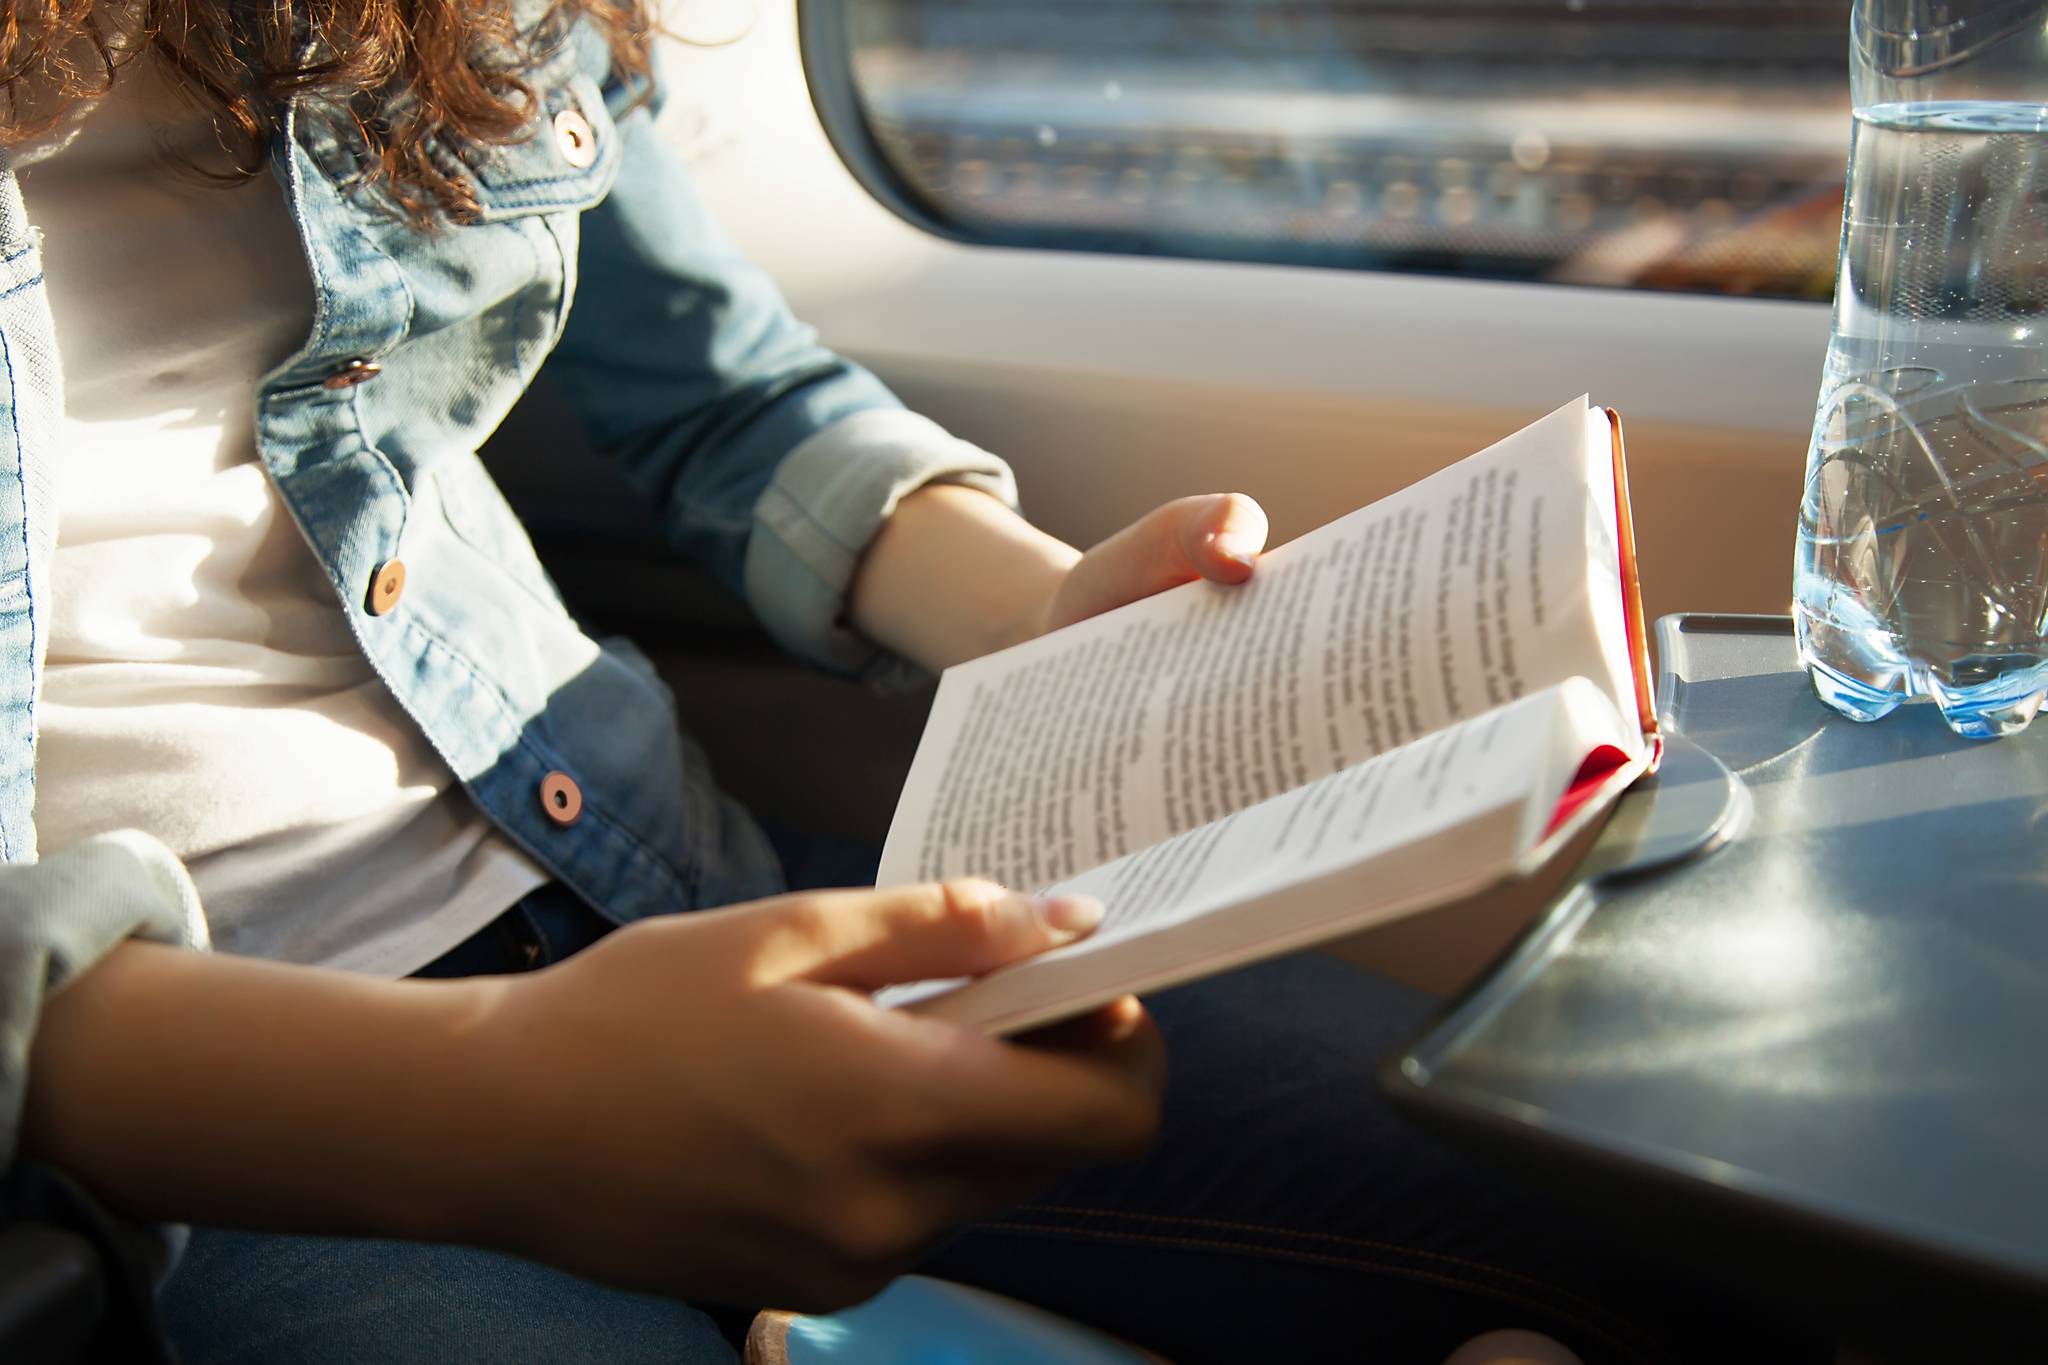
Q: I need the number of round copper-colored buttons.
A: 4